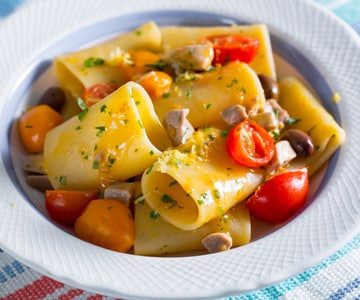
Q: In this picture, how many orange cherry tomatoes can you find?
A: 4